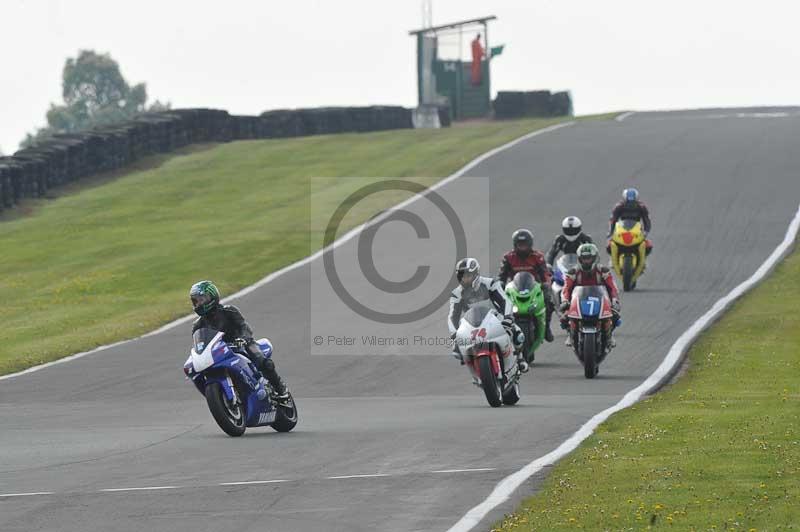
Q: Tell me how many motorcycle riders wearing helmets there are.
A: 6